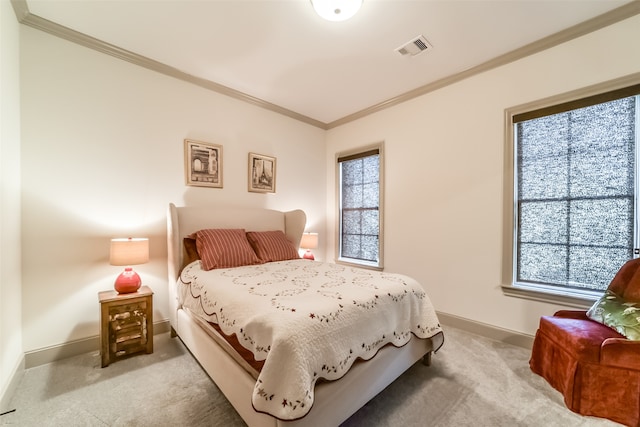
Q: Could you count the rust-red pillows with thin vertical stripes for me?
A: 2